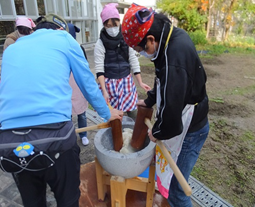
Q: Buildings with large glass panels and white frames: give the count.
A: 1